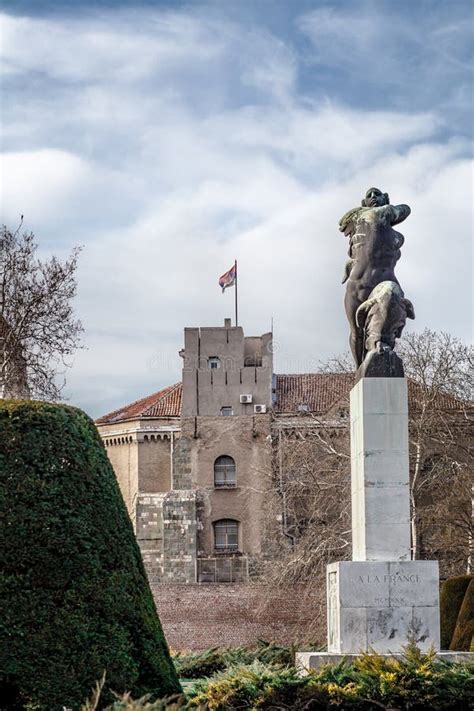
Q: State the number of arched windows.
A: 2